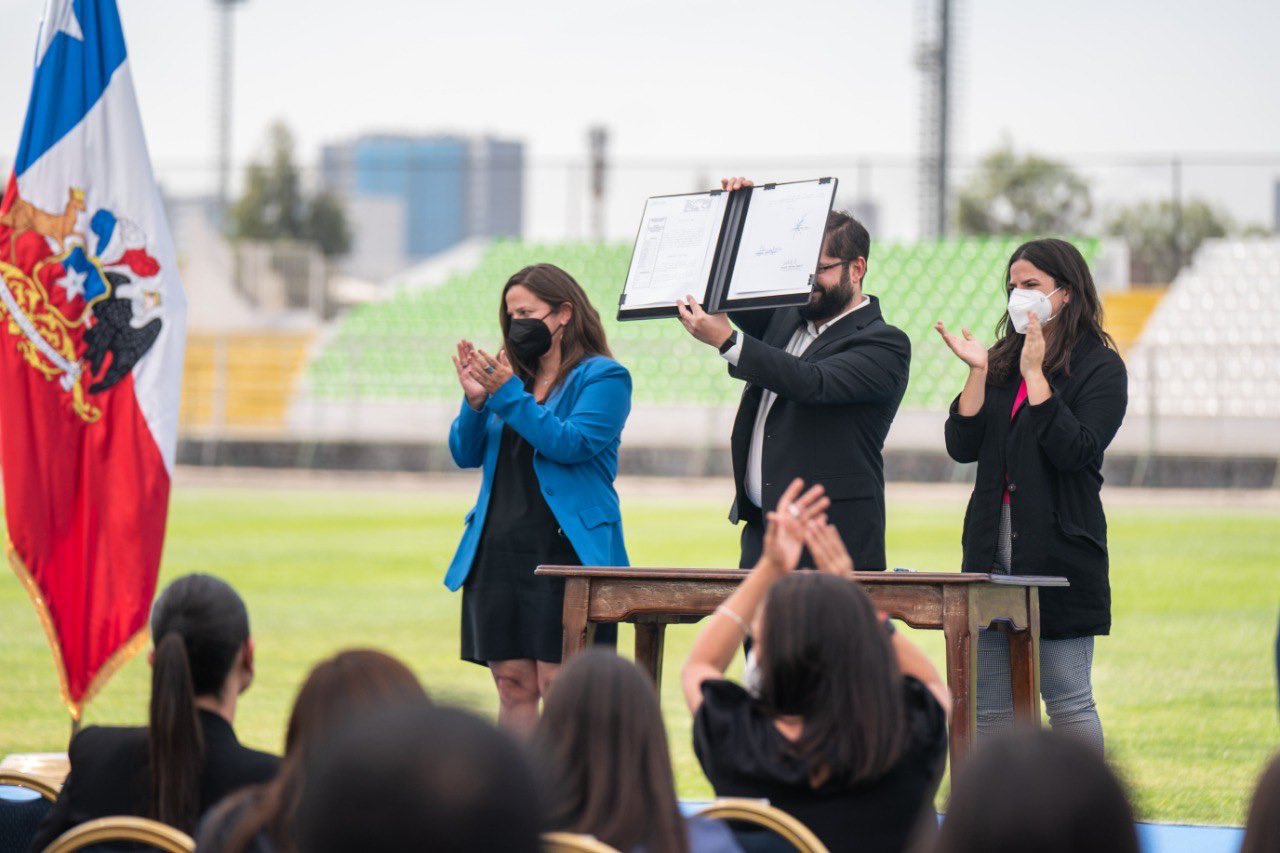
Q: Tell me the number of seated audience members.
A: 7